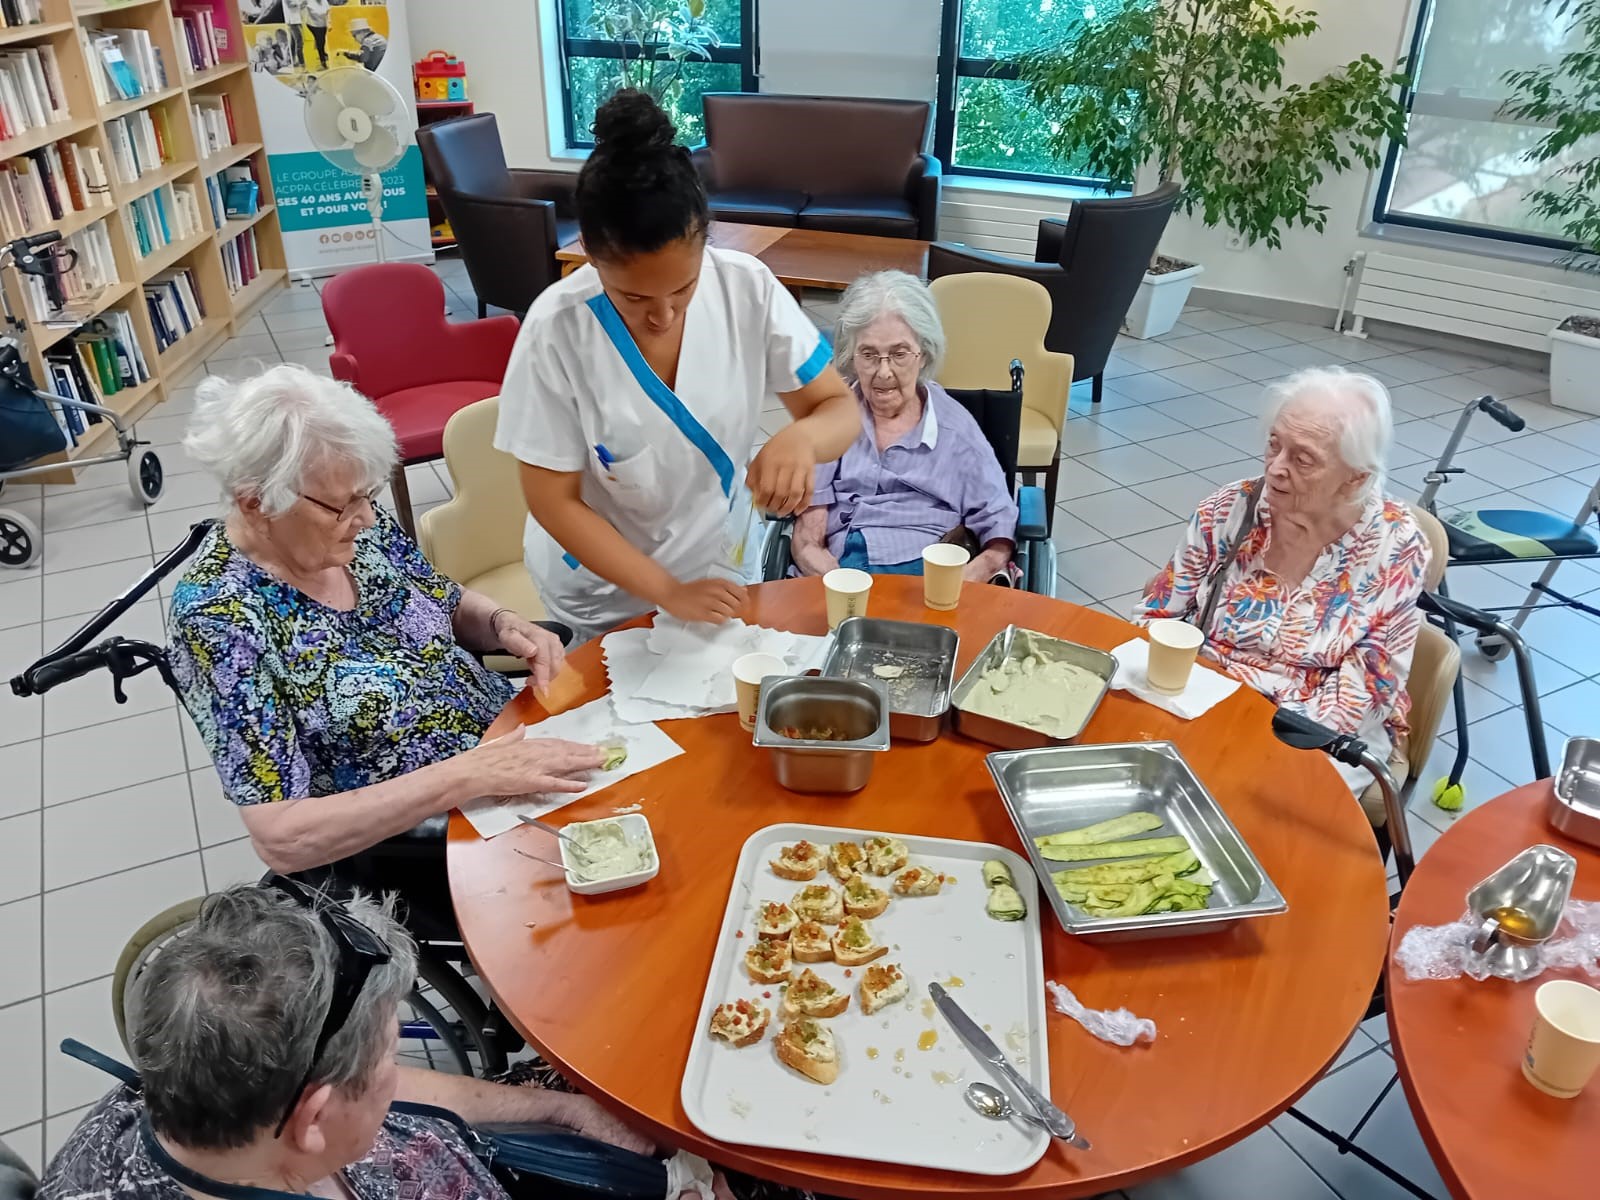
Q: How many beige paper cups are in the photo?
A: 5